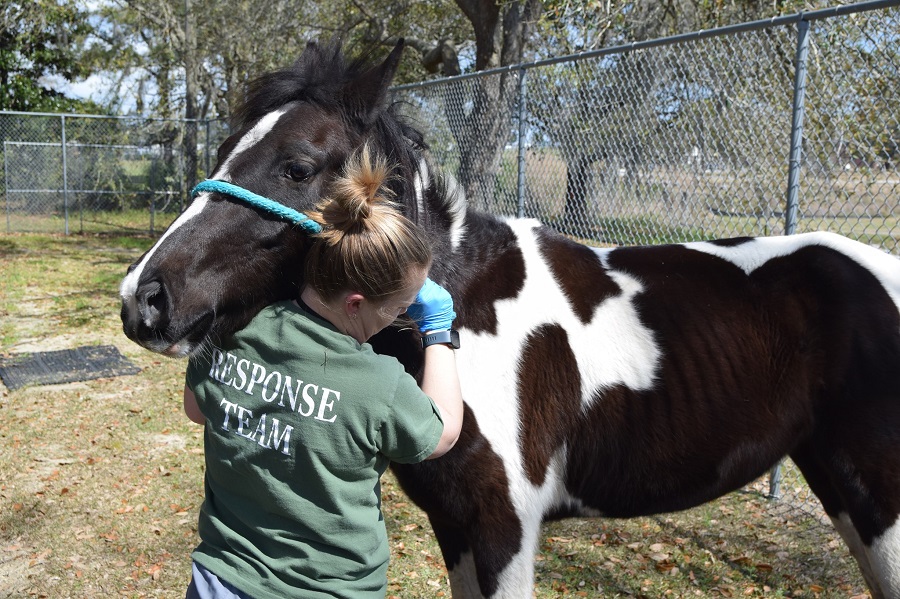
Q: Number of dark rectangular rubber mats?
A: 1